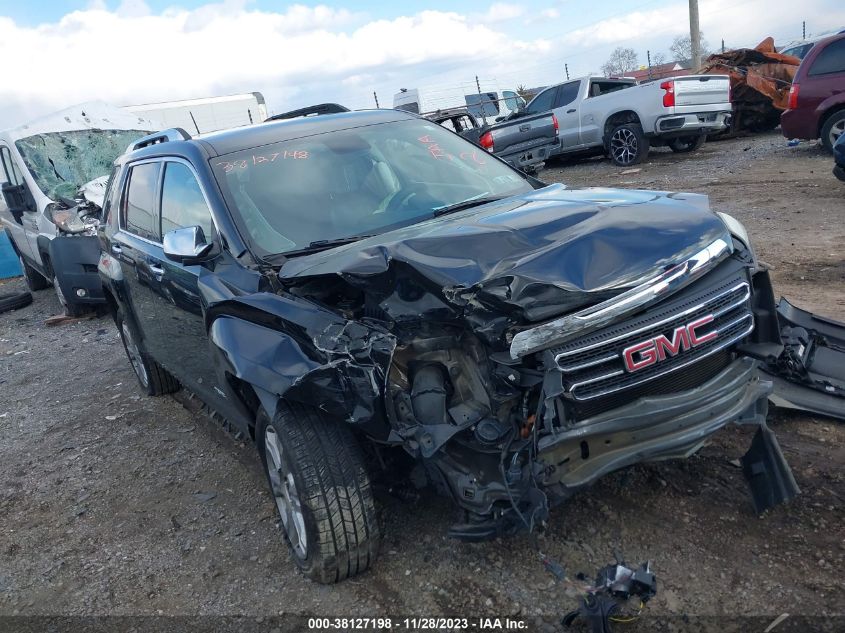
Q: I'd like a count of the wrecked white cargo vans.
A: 1